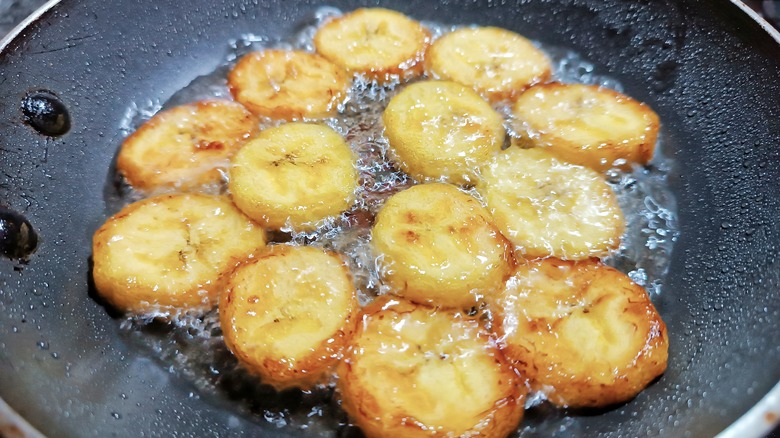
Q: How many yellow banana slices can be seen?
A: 13